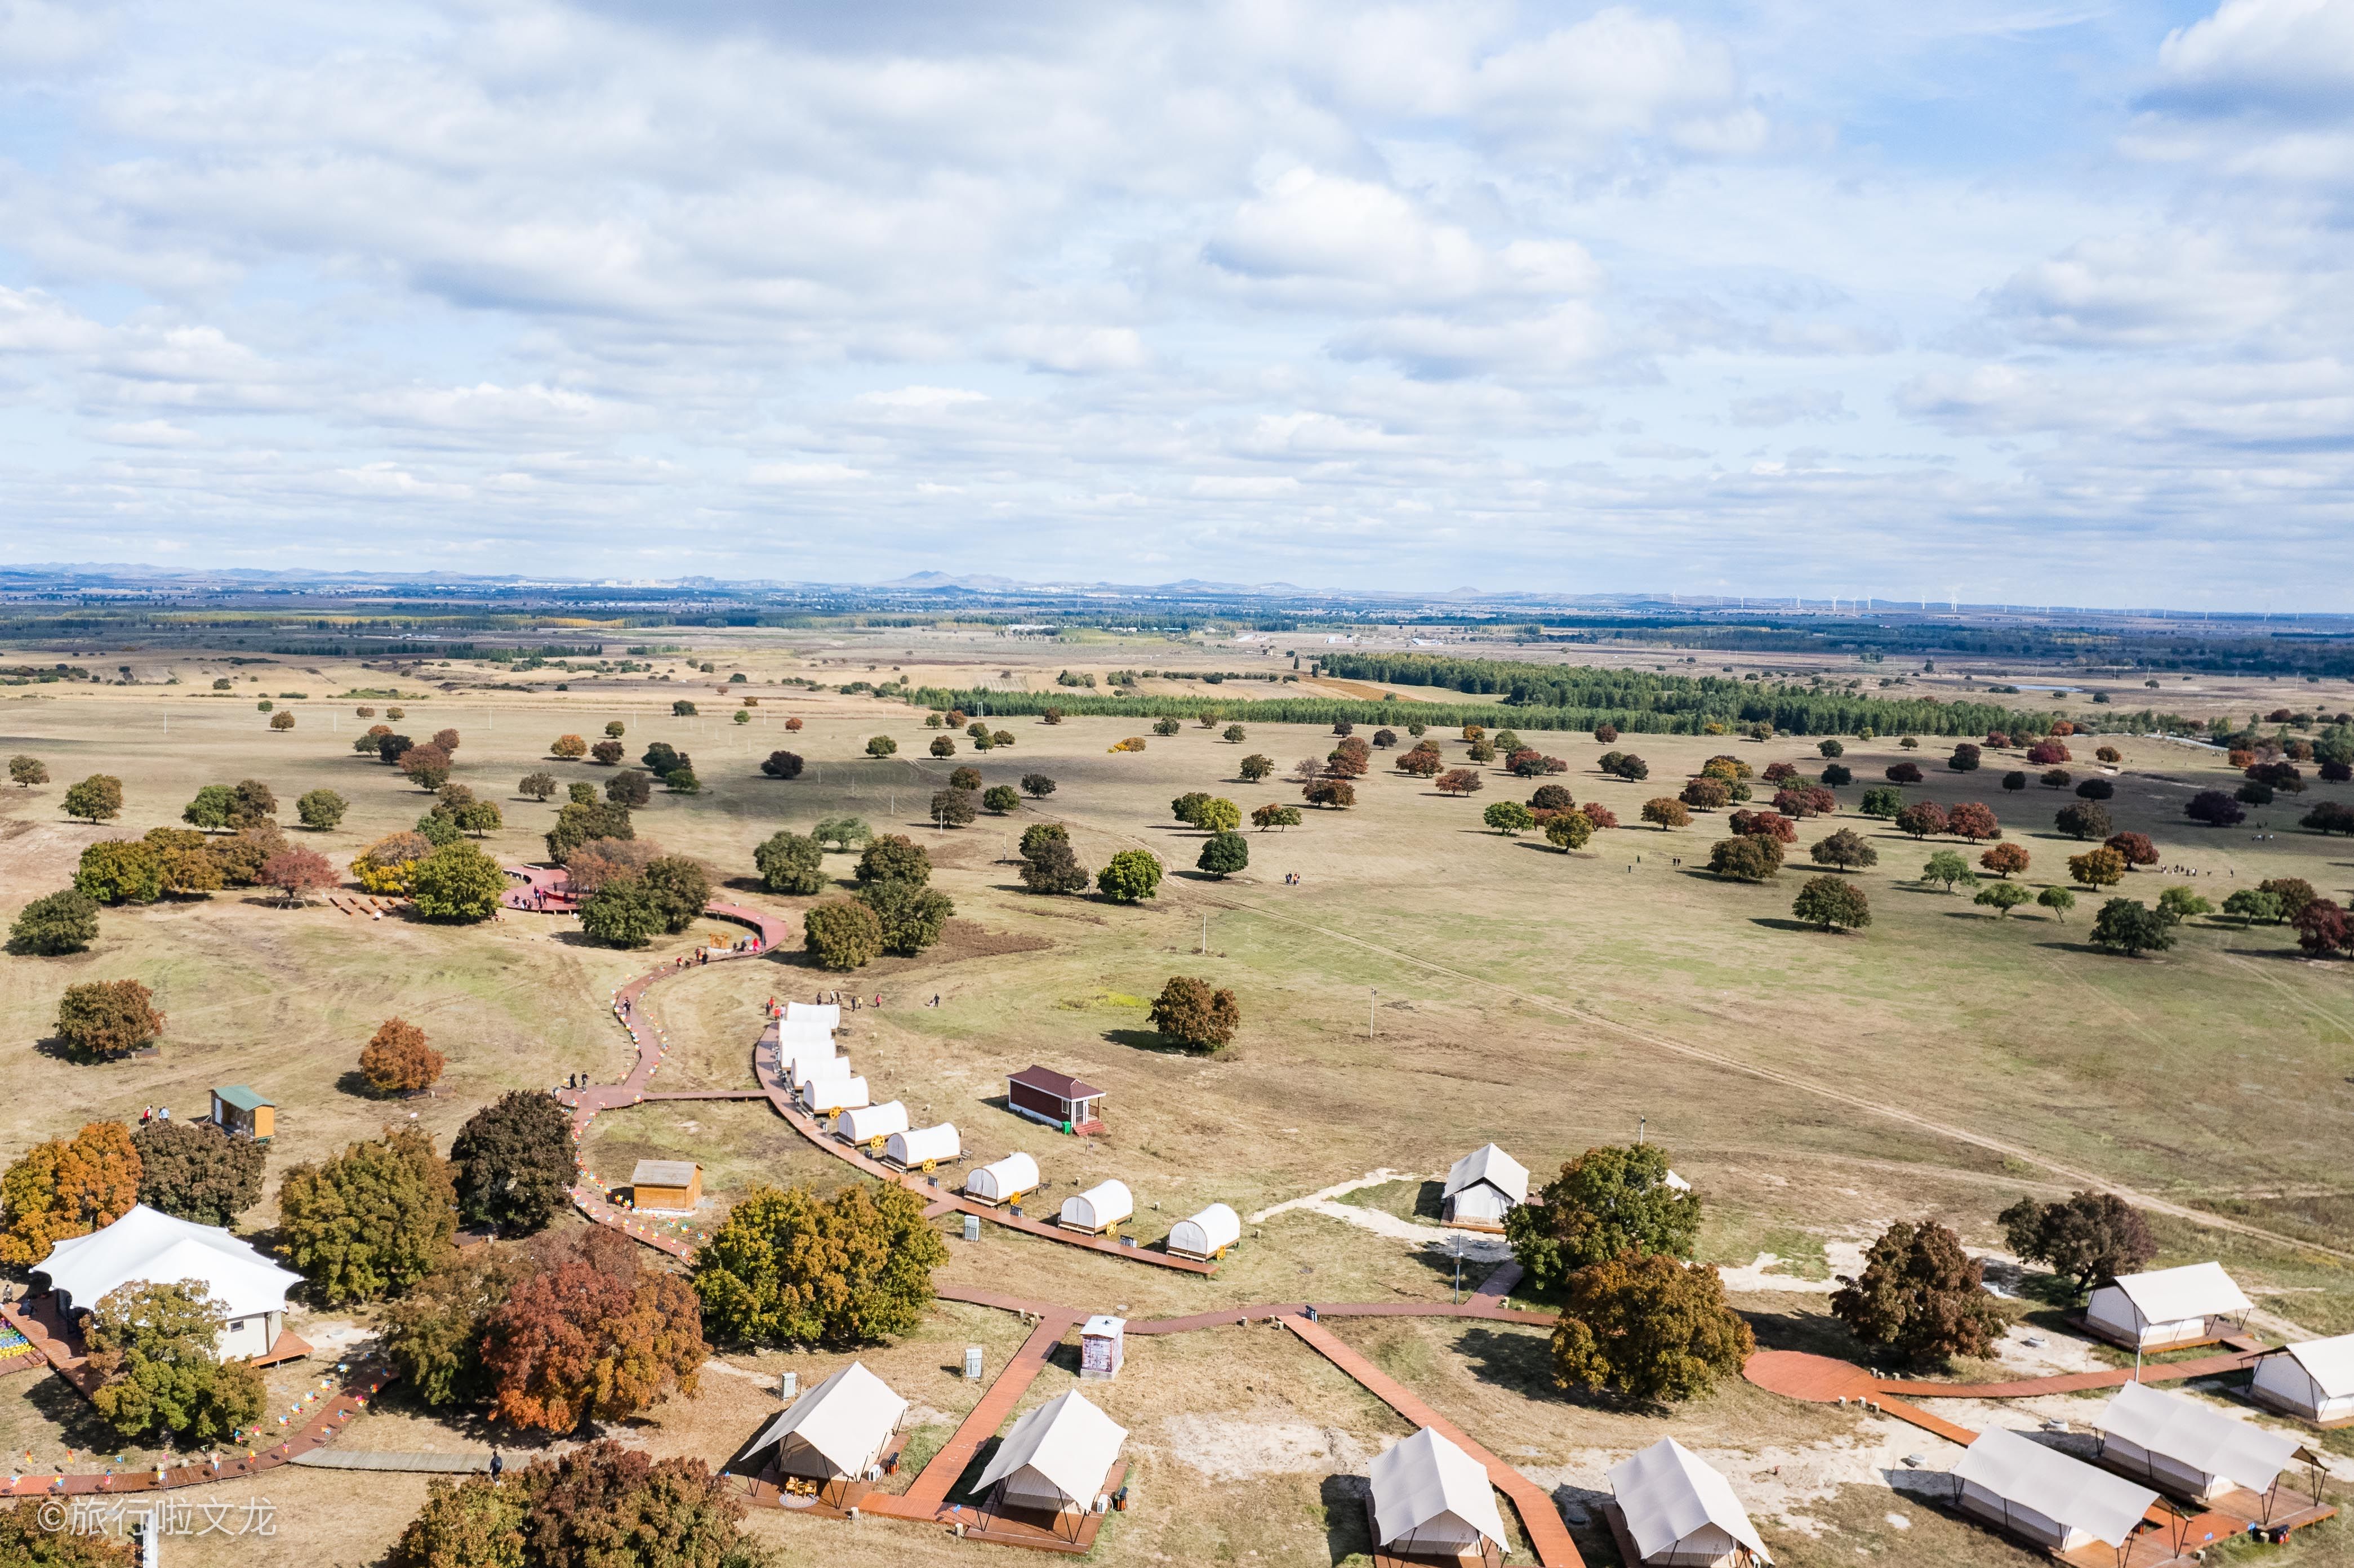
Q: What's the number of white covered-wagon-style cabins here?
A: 10